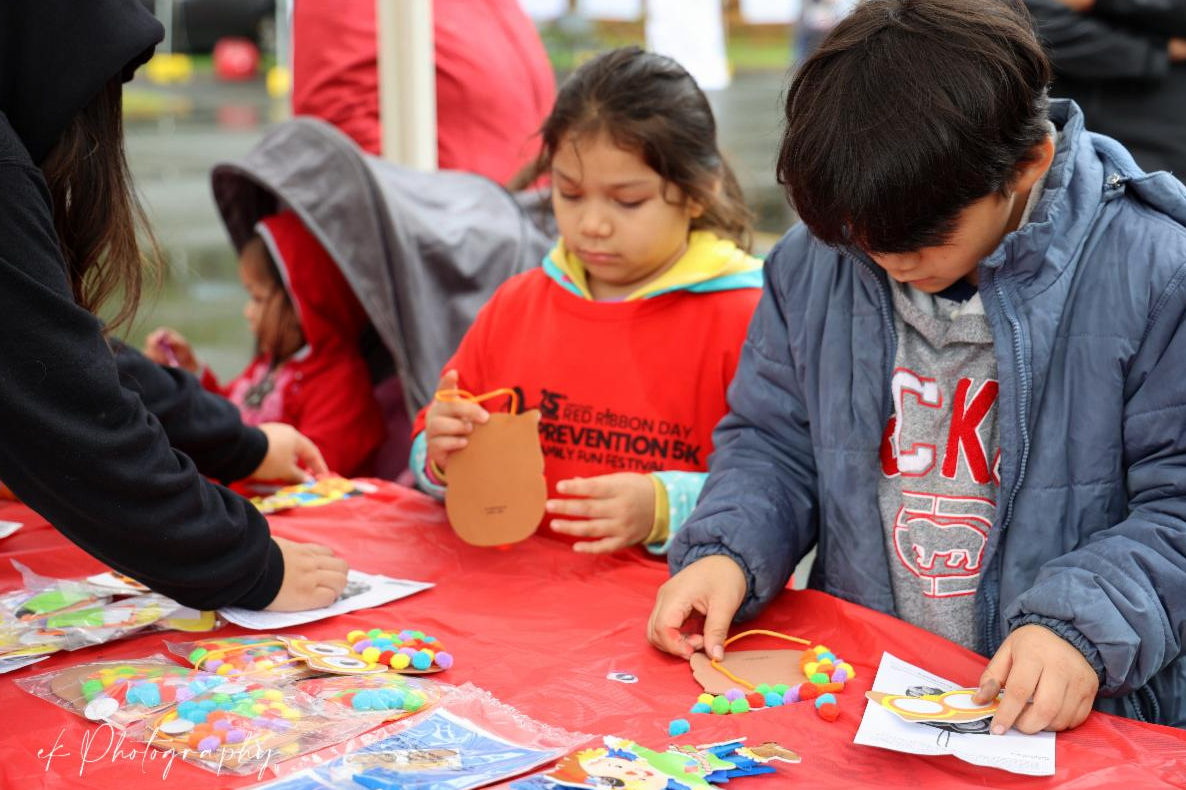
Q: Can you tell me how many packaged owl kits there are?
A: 4